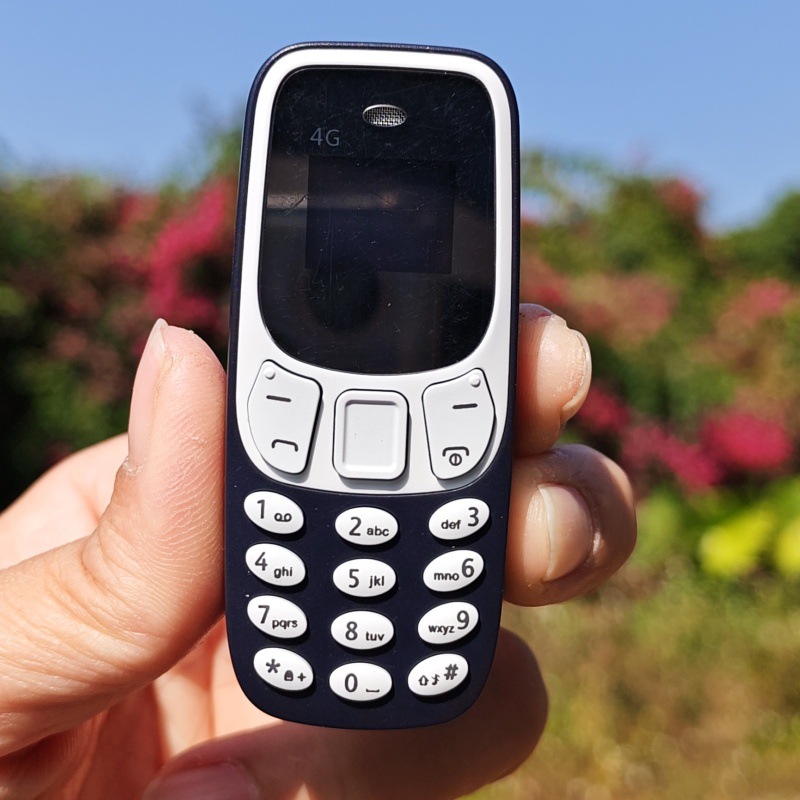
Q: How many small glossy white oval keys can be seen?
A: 12